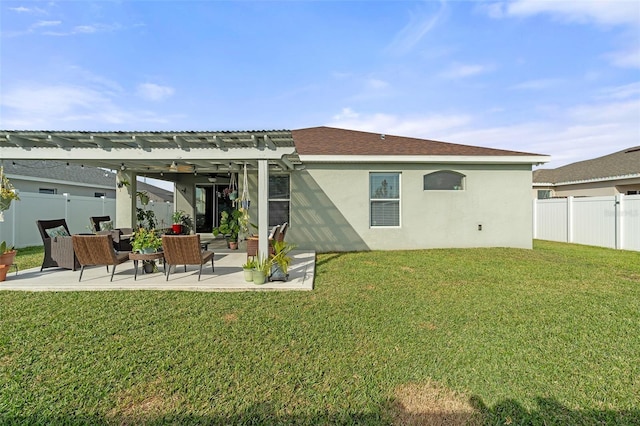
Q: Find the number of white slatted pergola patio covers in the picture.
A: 1